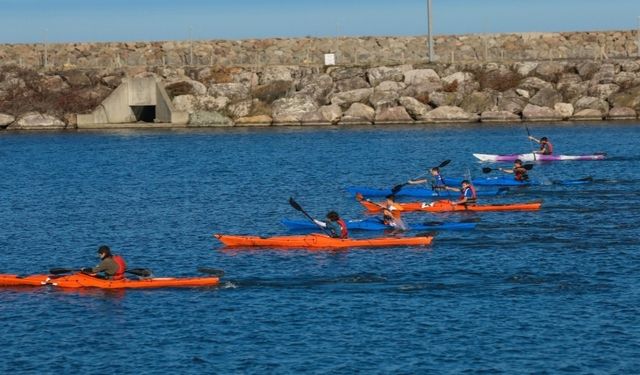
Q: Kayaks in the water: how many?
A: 7